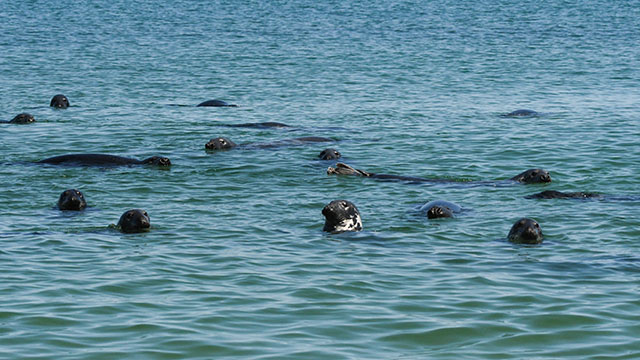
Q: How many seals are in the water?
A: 15